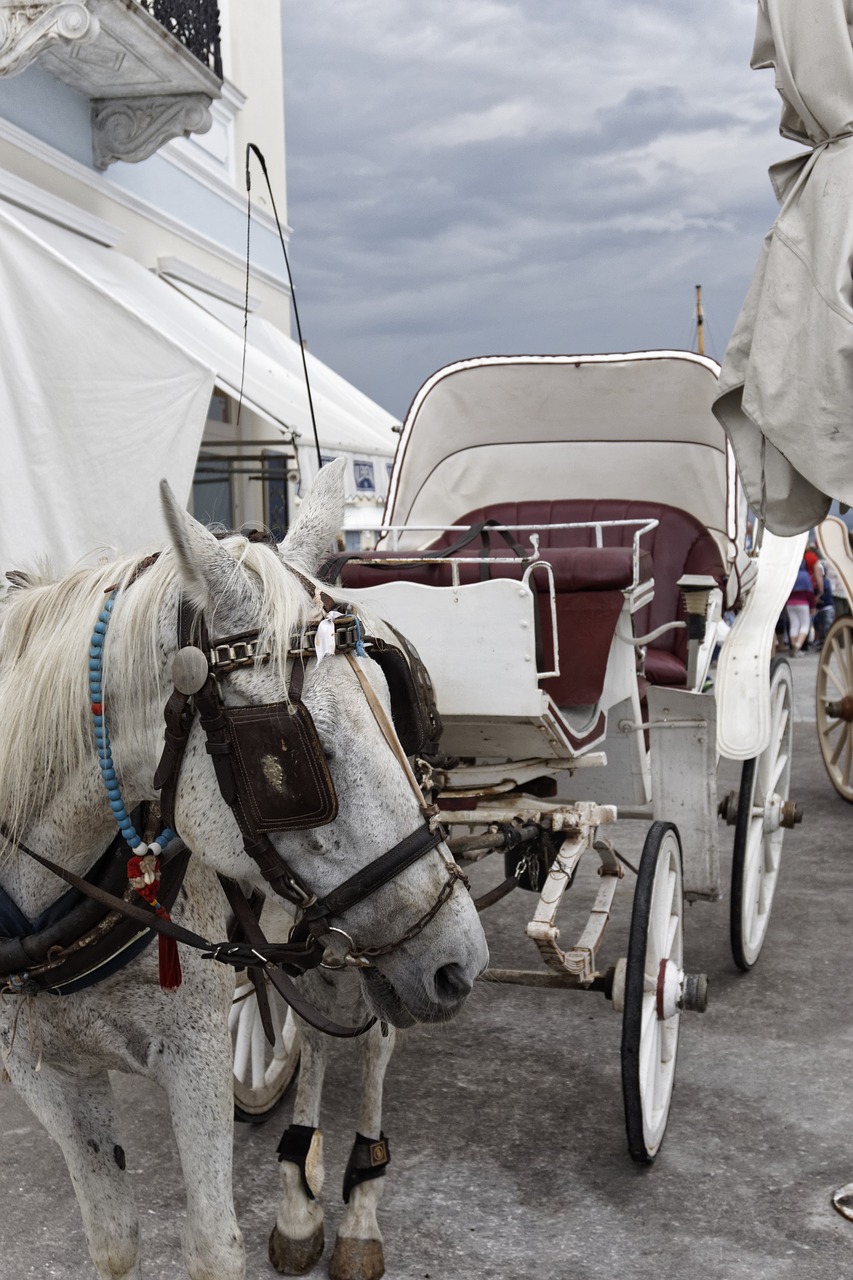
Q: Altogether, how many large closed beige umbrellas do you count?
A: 1